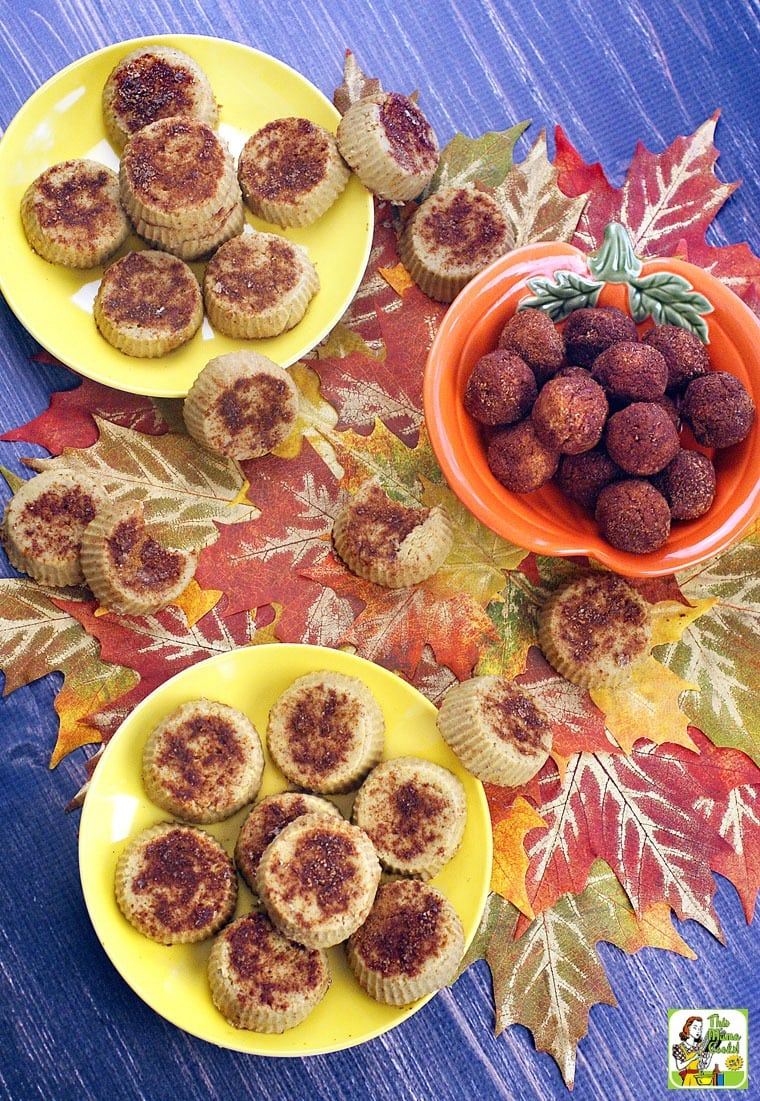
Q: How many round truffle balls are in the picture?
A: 14